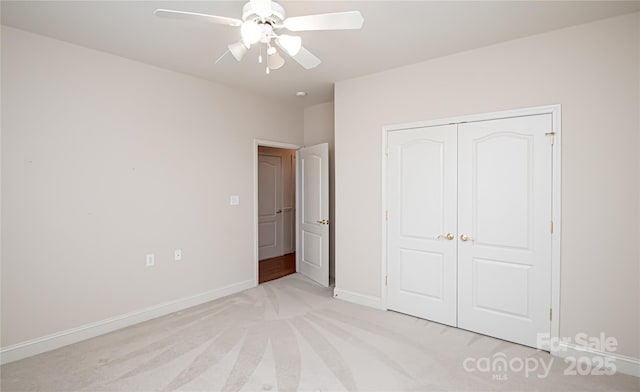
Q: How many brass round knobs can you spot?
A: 2